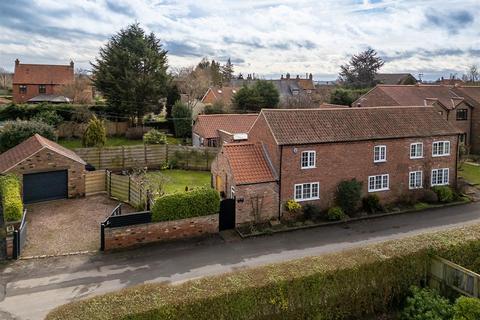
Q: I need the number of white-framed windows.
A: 8